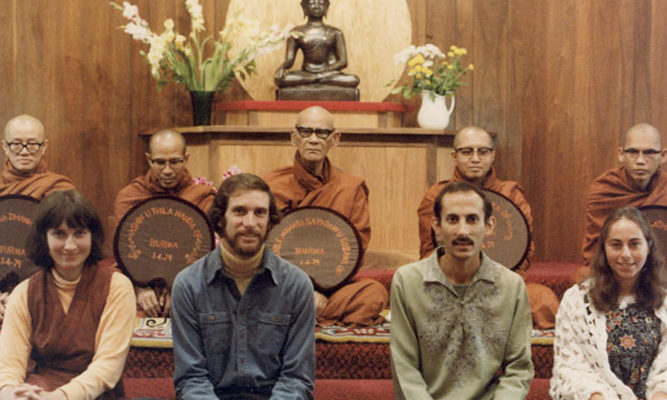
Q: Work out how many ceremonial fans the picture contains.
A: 5